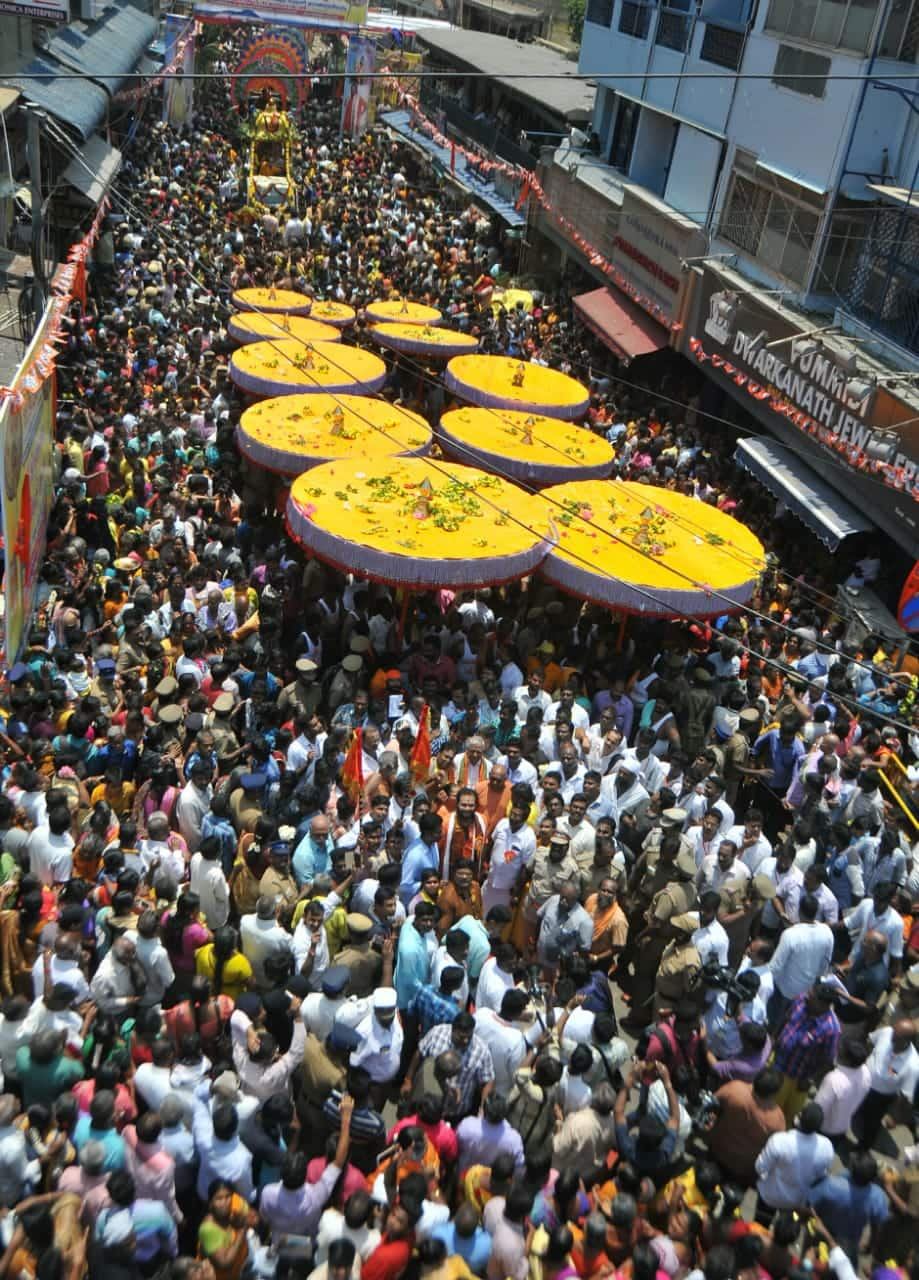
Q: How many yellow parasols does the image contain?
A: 11